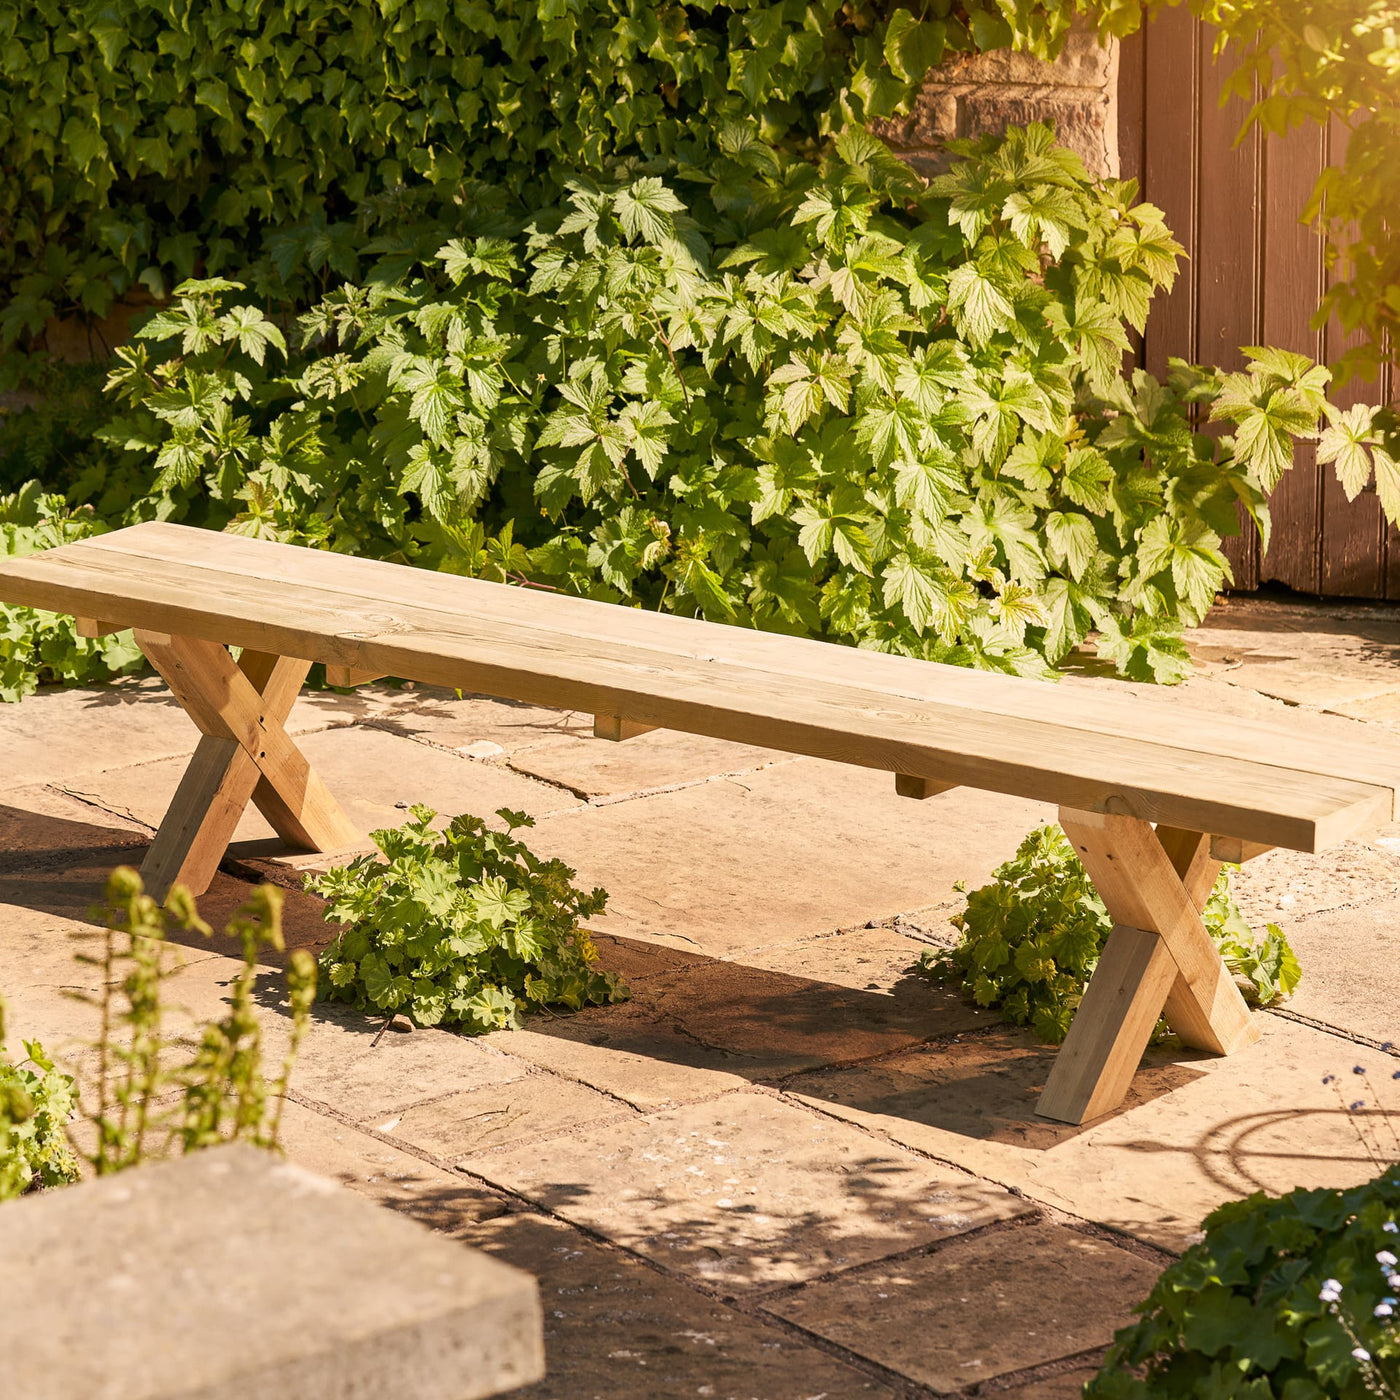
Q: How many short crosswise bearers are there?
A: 5